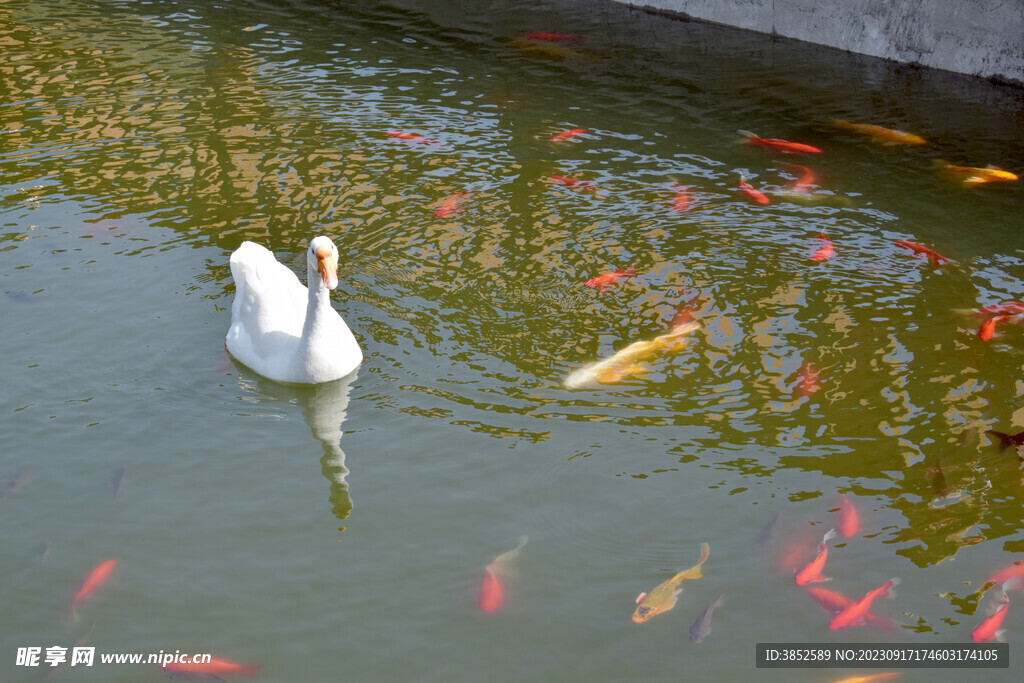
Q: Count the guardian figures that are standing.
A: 0